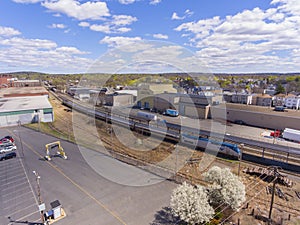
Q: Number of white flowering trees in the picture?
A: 2